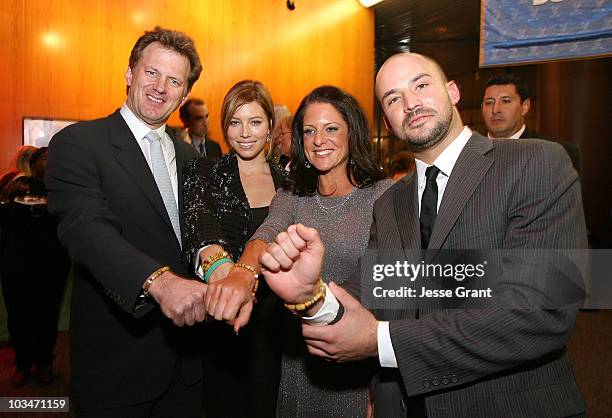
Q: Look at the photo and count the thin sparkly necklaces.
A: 1